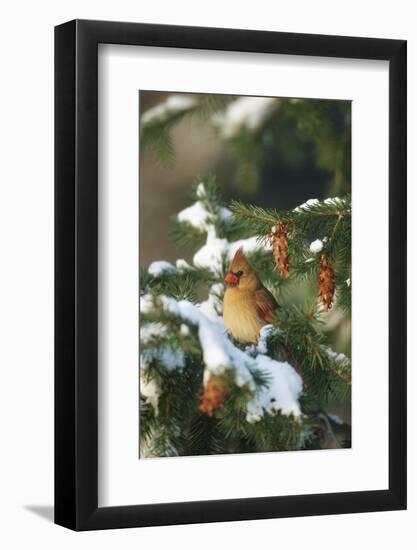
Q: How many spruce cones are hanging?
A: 3